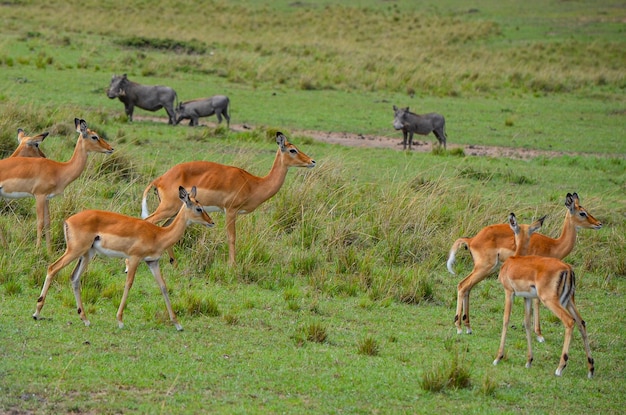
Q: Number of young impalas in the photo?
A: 2